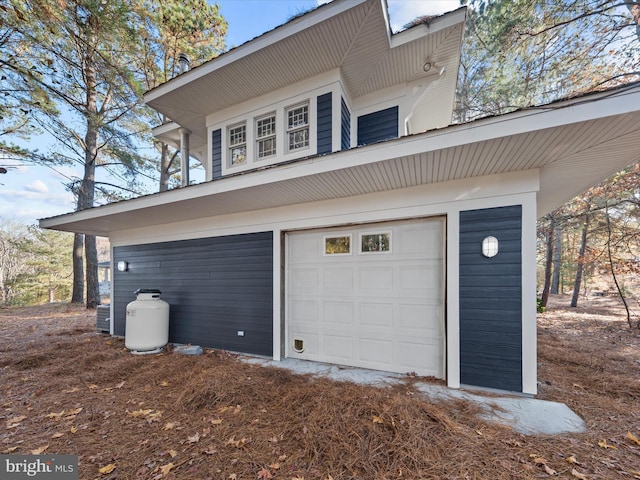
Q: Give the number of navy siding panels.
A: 6